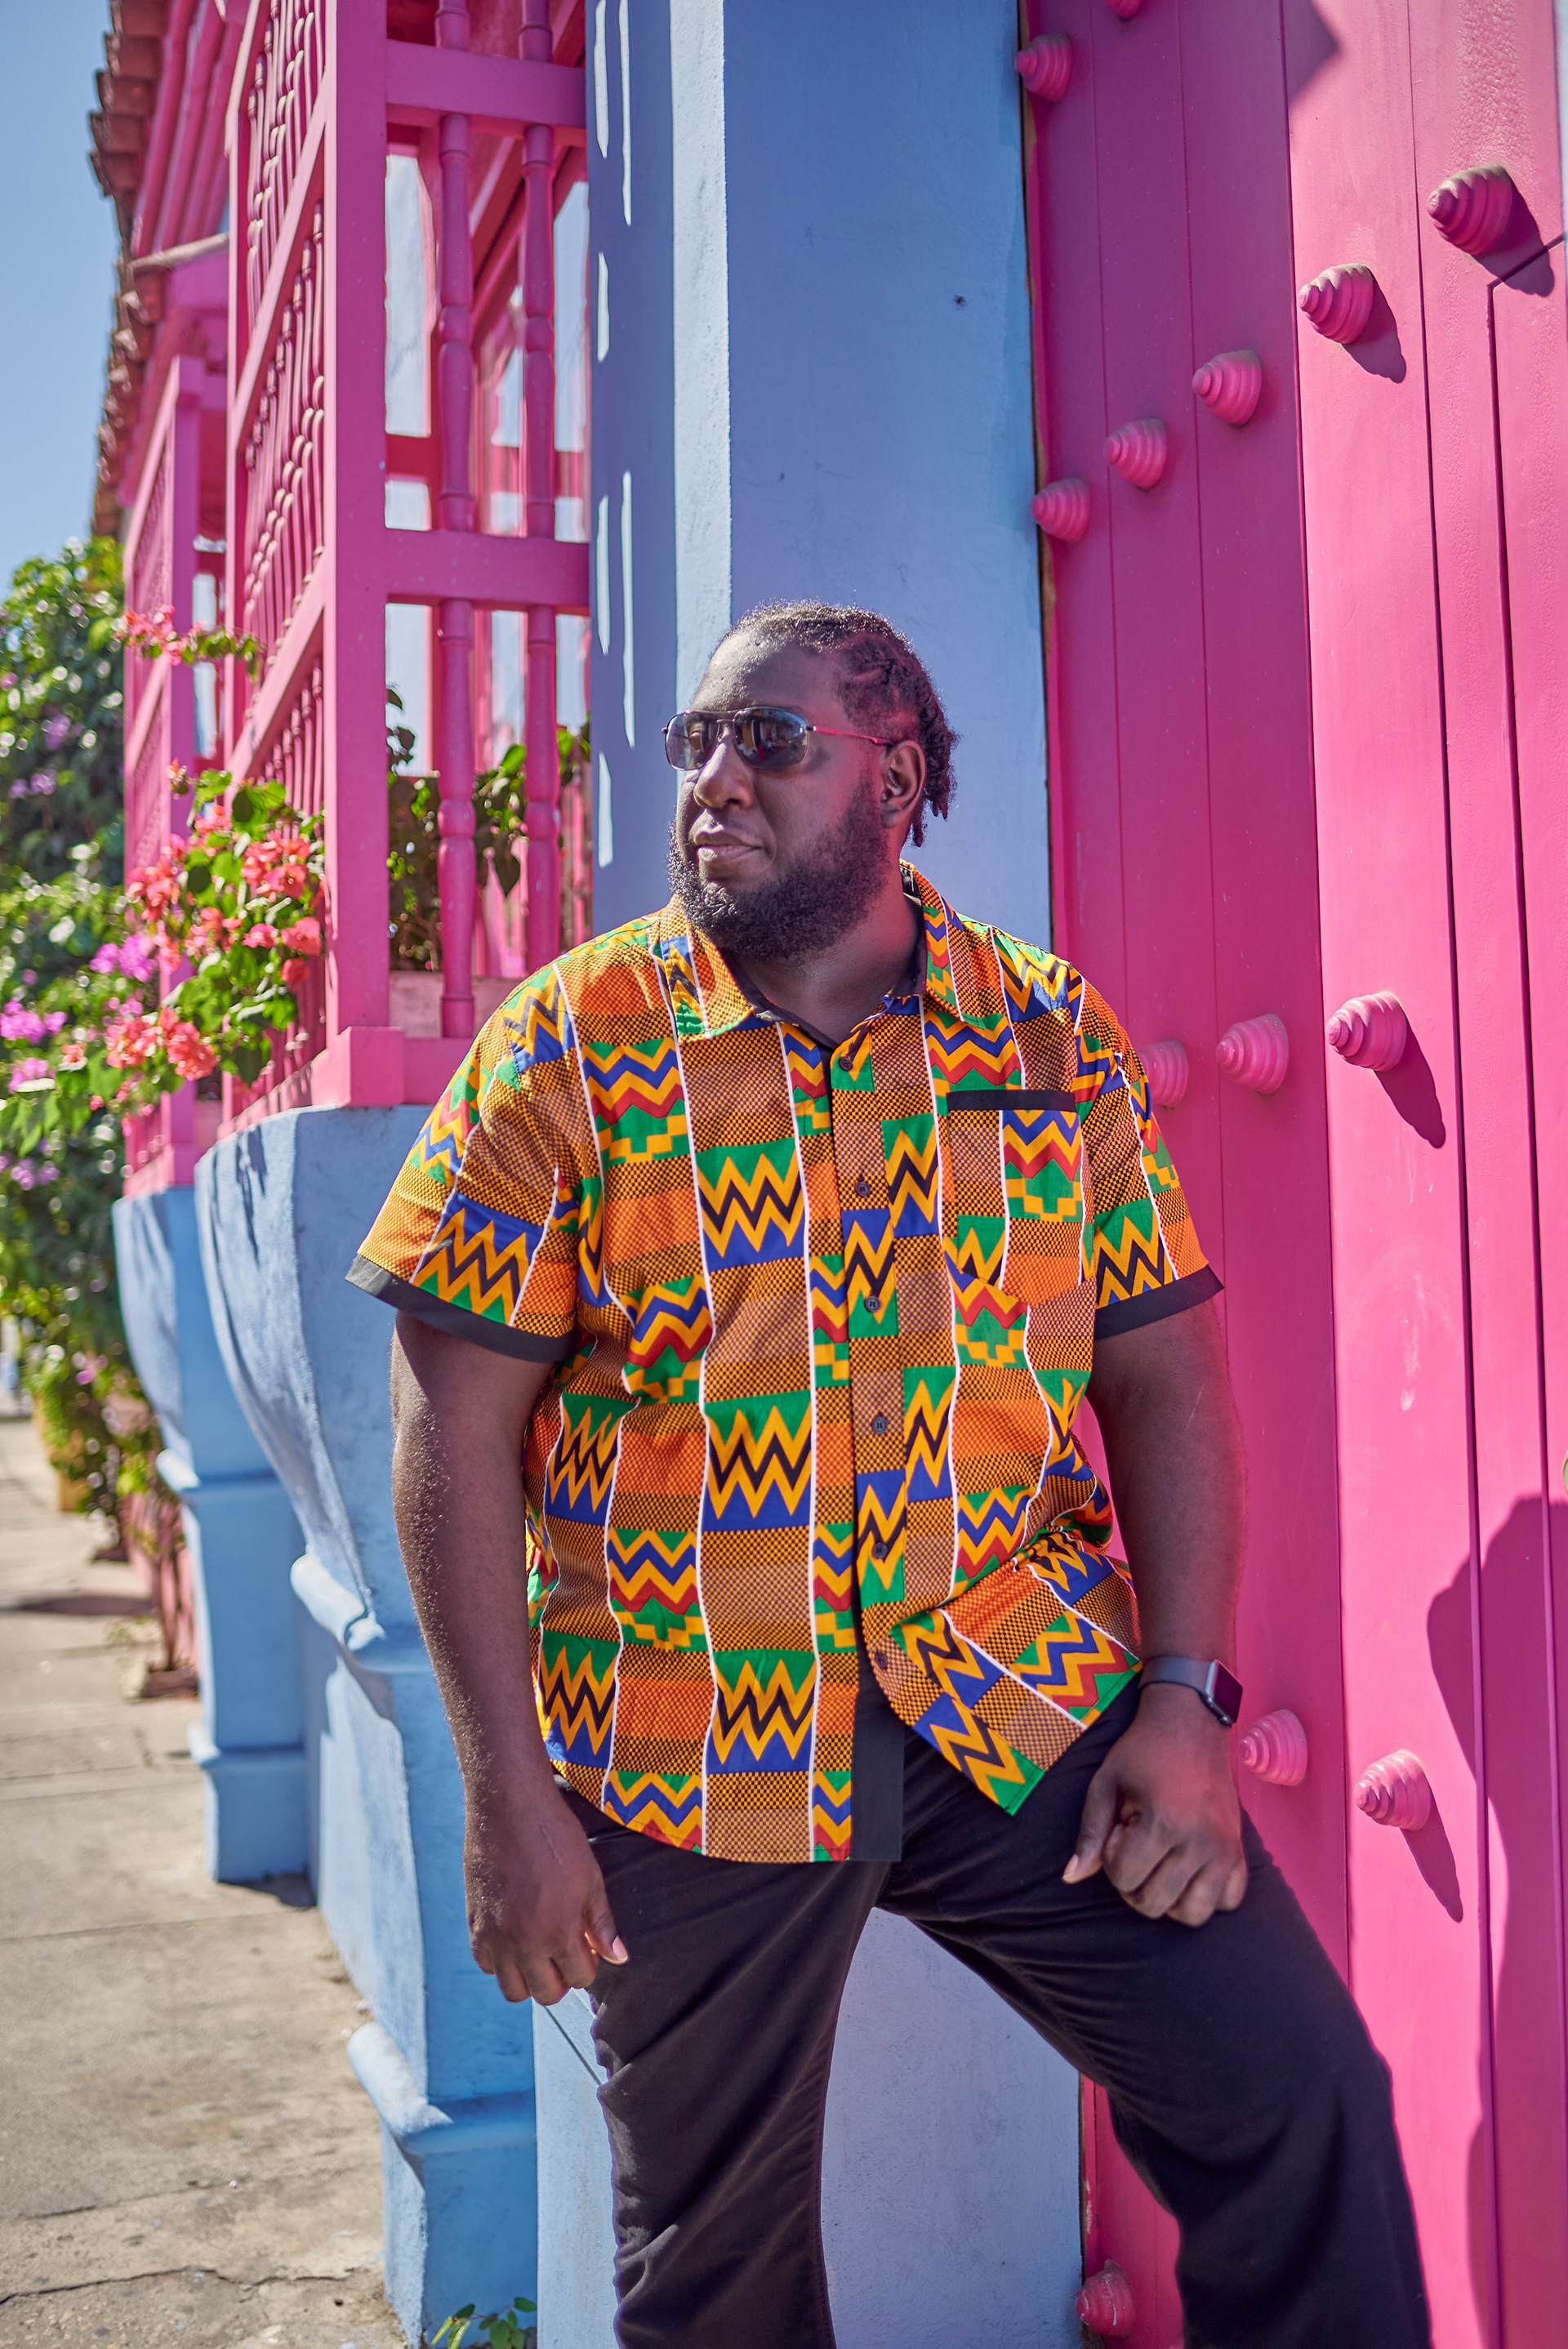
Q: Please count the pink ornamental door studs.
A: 13